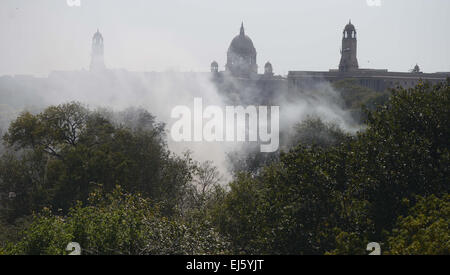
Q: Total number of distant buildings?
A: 3